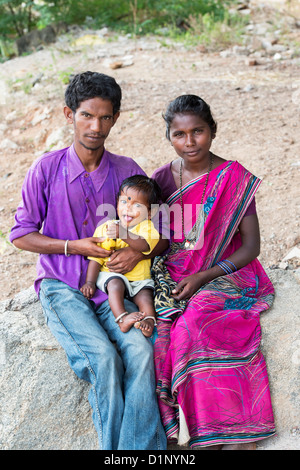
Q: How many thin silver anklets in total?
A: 2